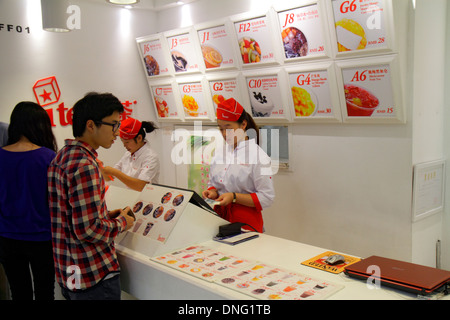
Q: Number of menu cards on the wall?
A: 12